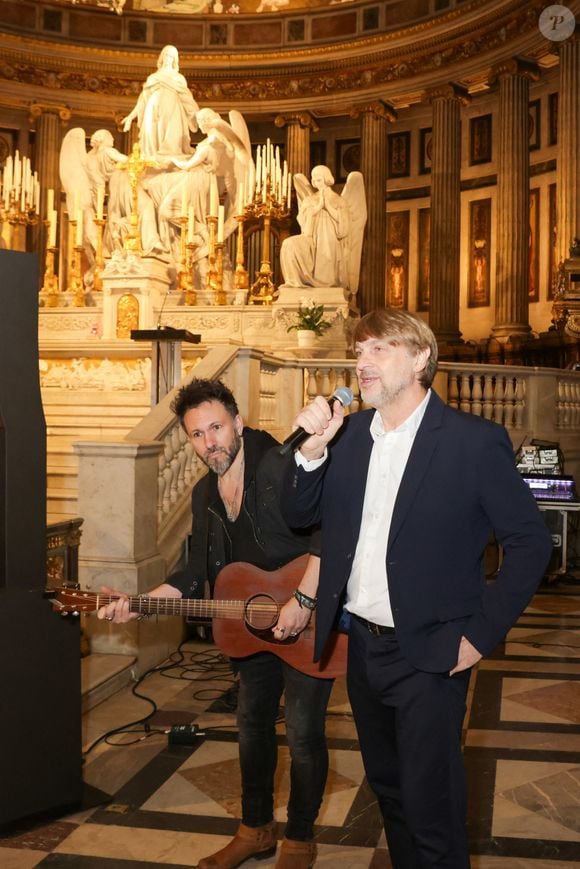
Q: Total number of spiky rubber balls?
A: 0